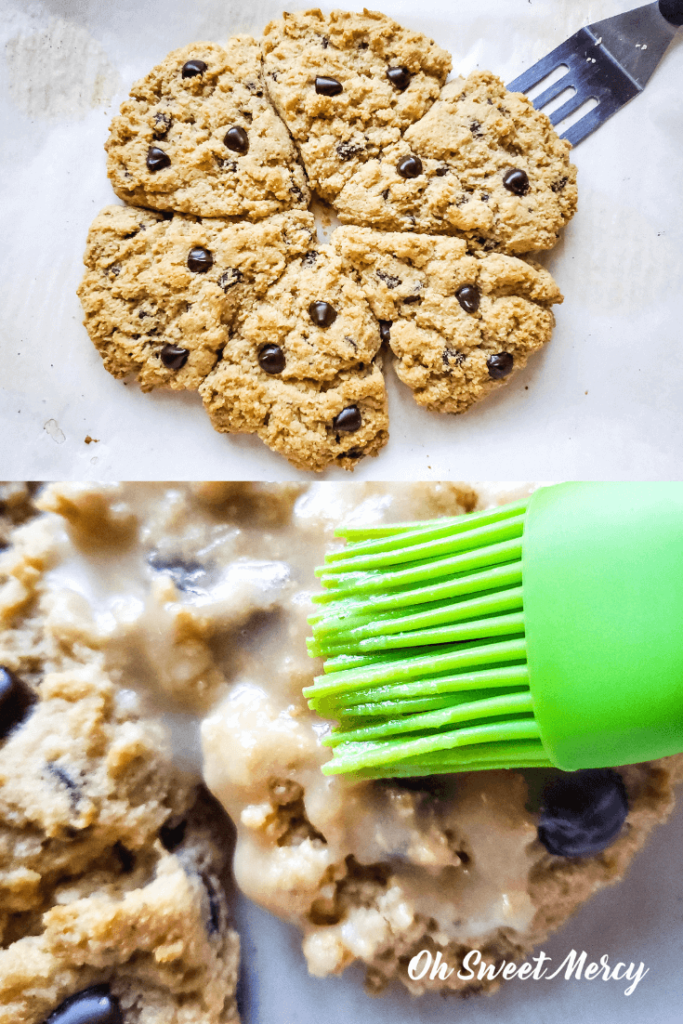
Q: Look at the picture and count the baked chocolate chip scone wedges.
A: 6